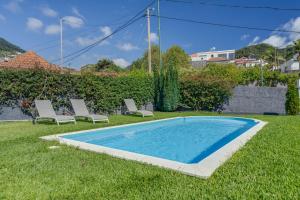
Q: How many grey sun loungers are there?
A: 3